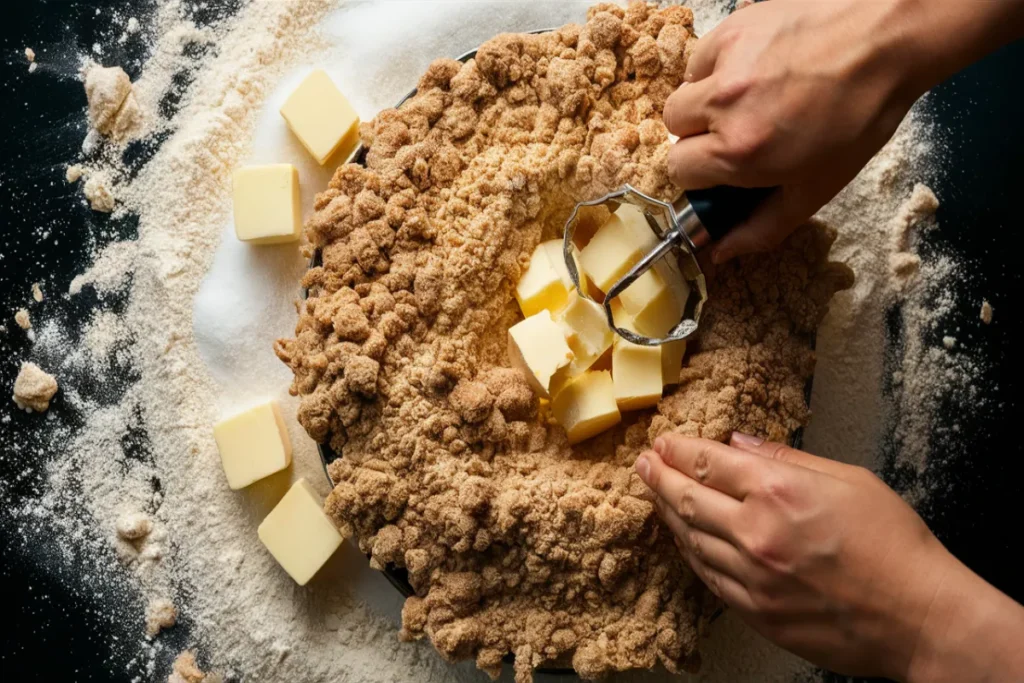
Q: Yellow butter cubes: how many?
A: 11